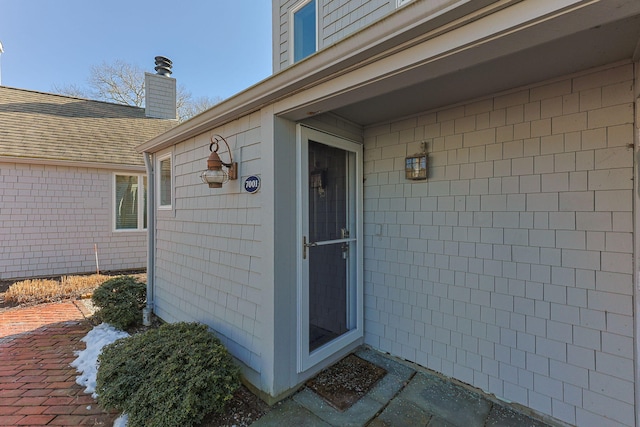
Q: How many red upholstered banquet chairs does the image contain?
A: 0